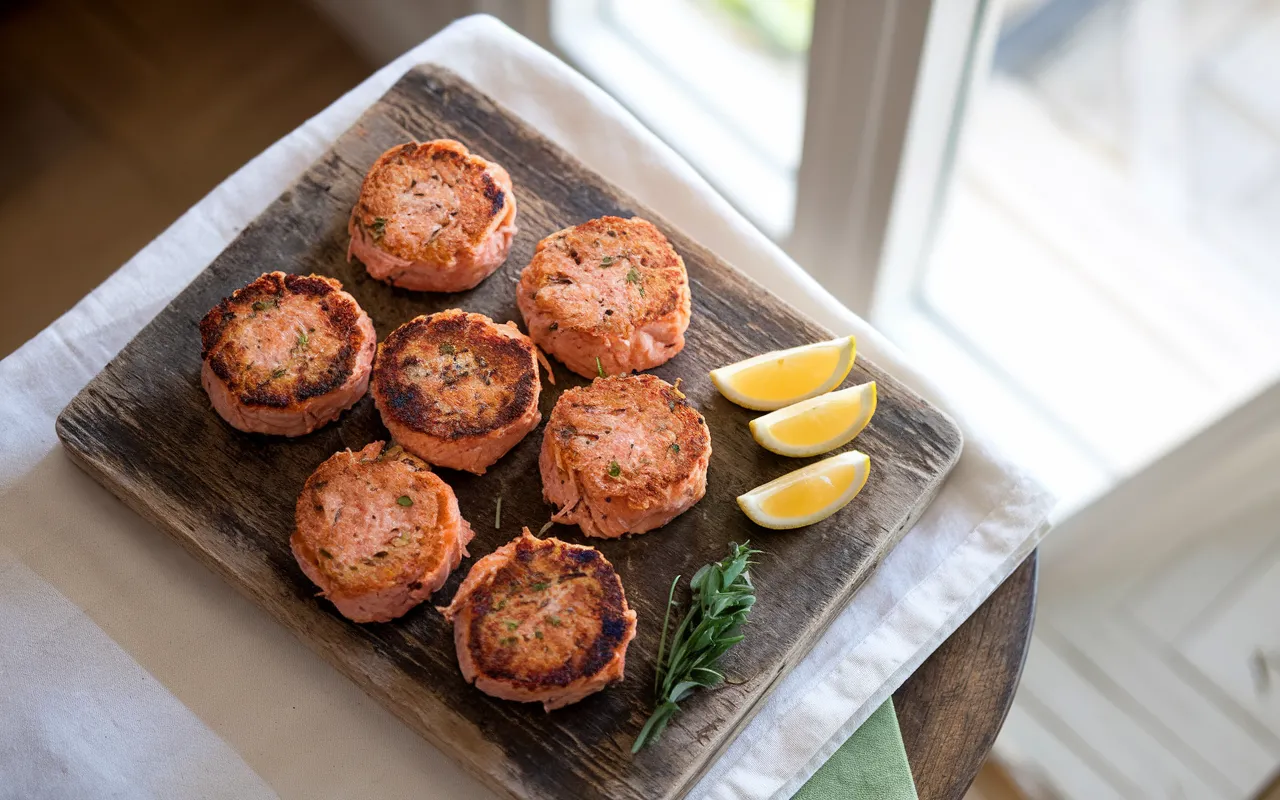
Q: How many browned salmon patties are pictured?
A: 7